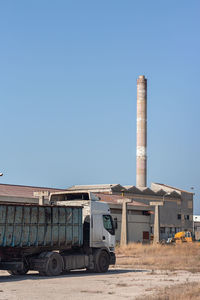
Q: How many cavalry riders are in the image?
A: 0